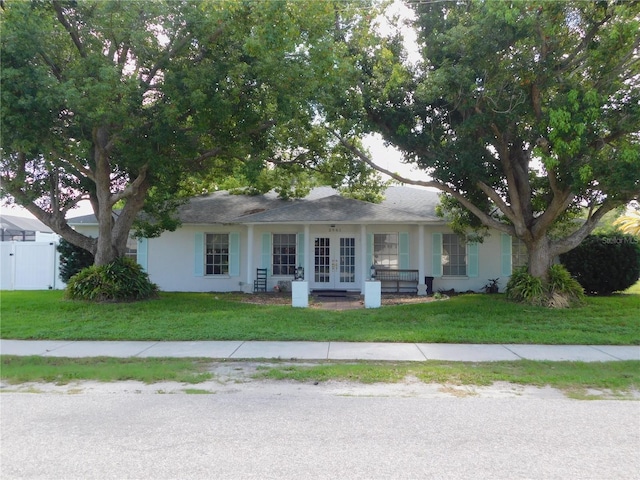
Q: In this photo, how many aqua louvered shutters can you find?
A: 10